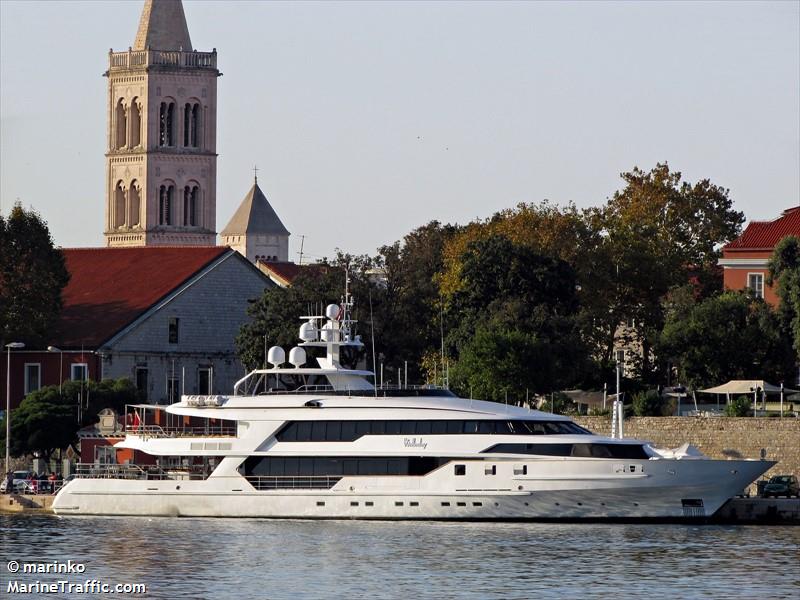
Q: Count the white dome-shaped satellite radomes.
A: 5